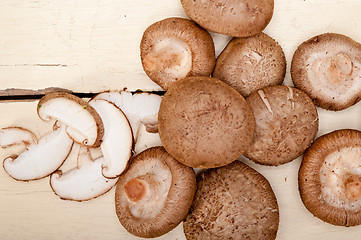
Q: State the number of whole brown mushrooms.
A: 9